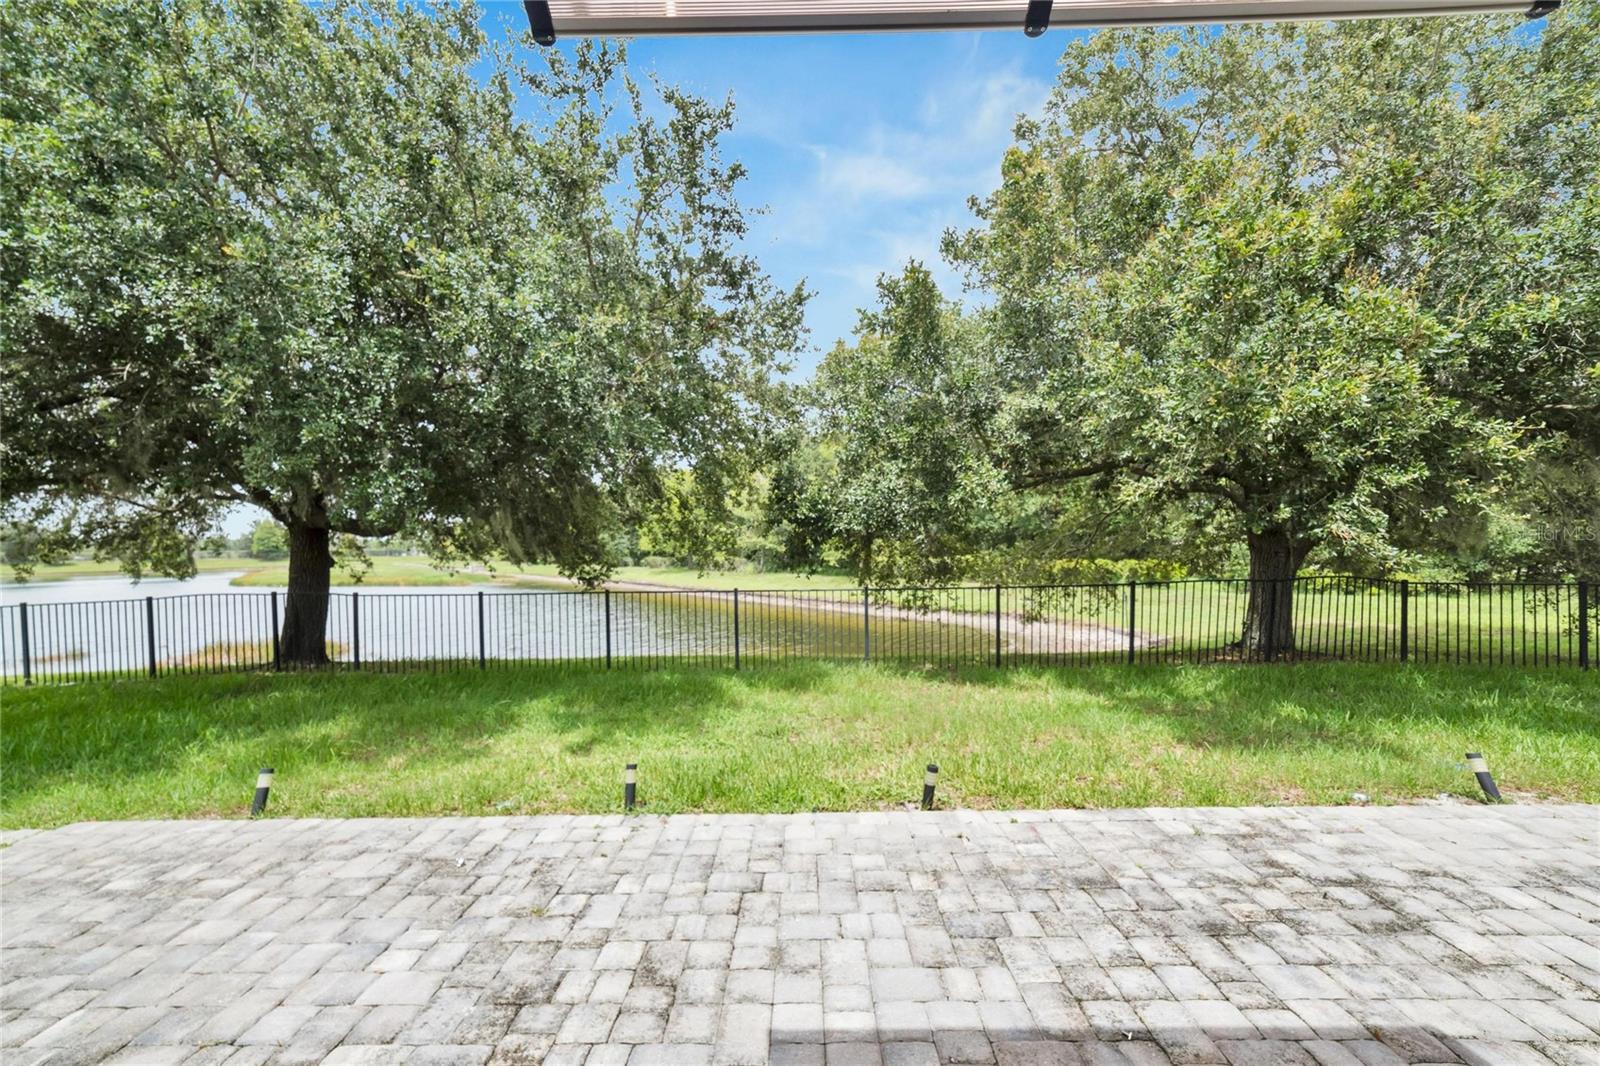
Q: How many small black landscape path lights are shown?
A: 4